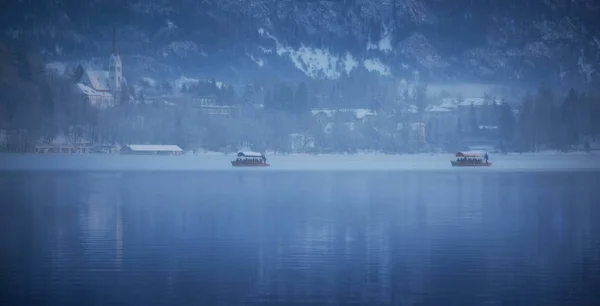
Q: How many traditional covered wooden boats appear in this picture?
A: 2